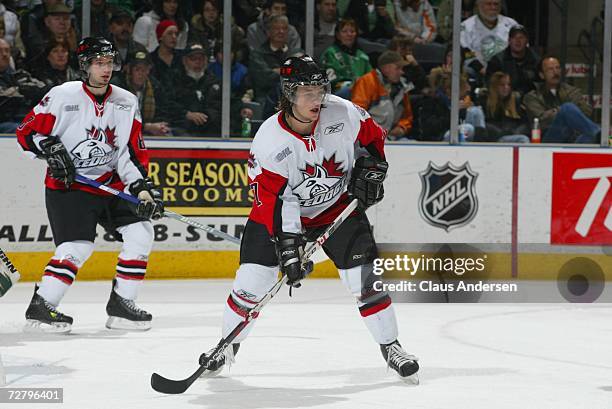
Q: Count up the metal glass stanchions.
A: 5